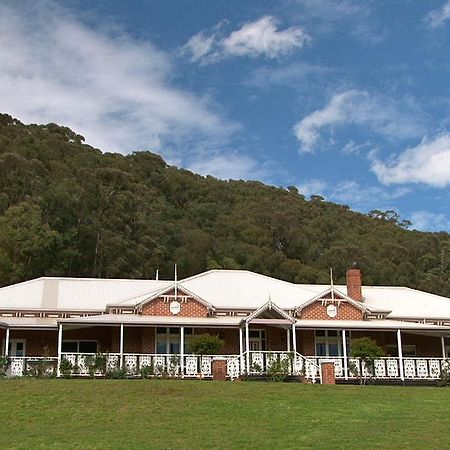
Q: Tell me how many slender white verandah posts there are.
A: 11